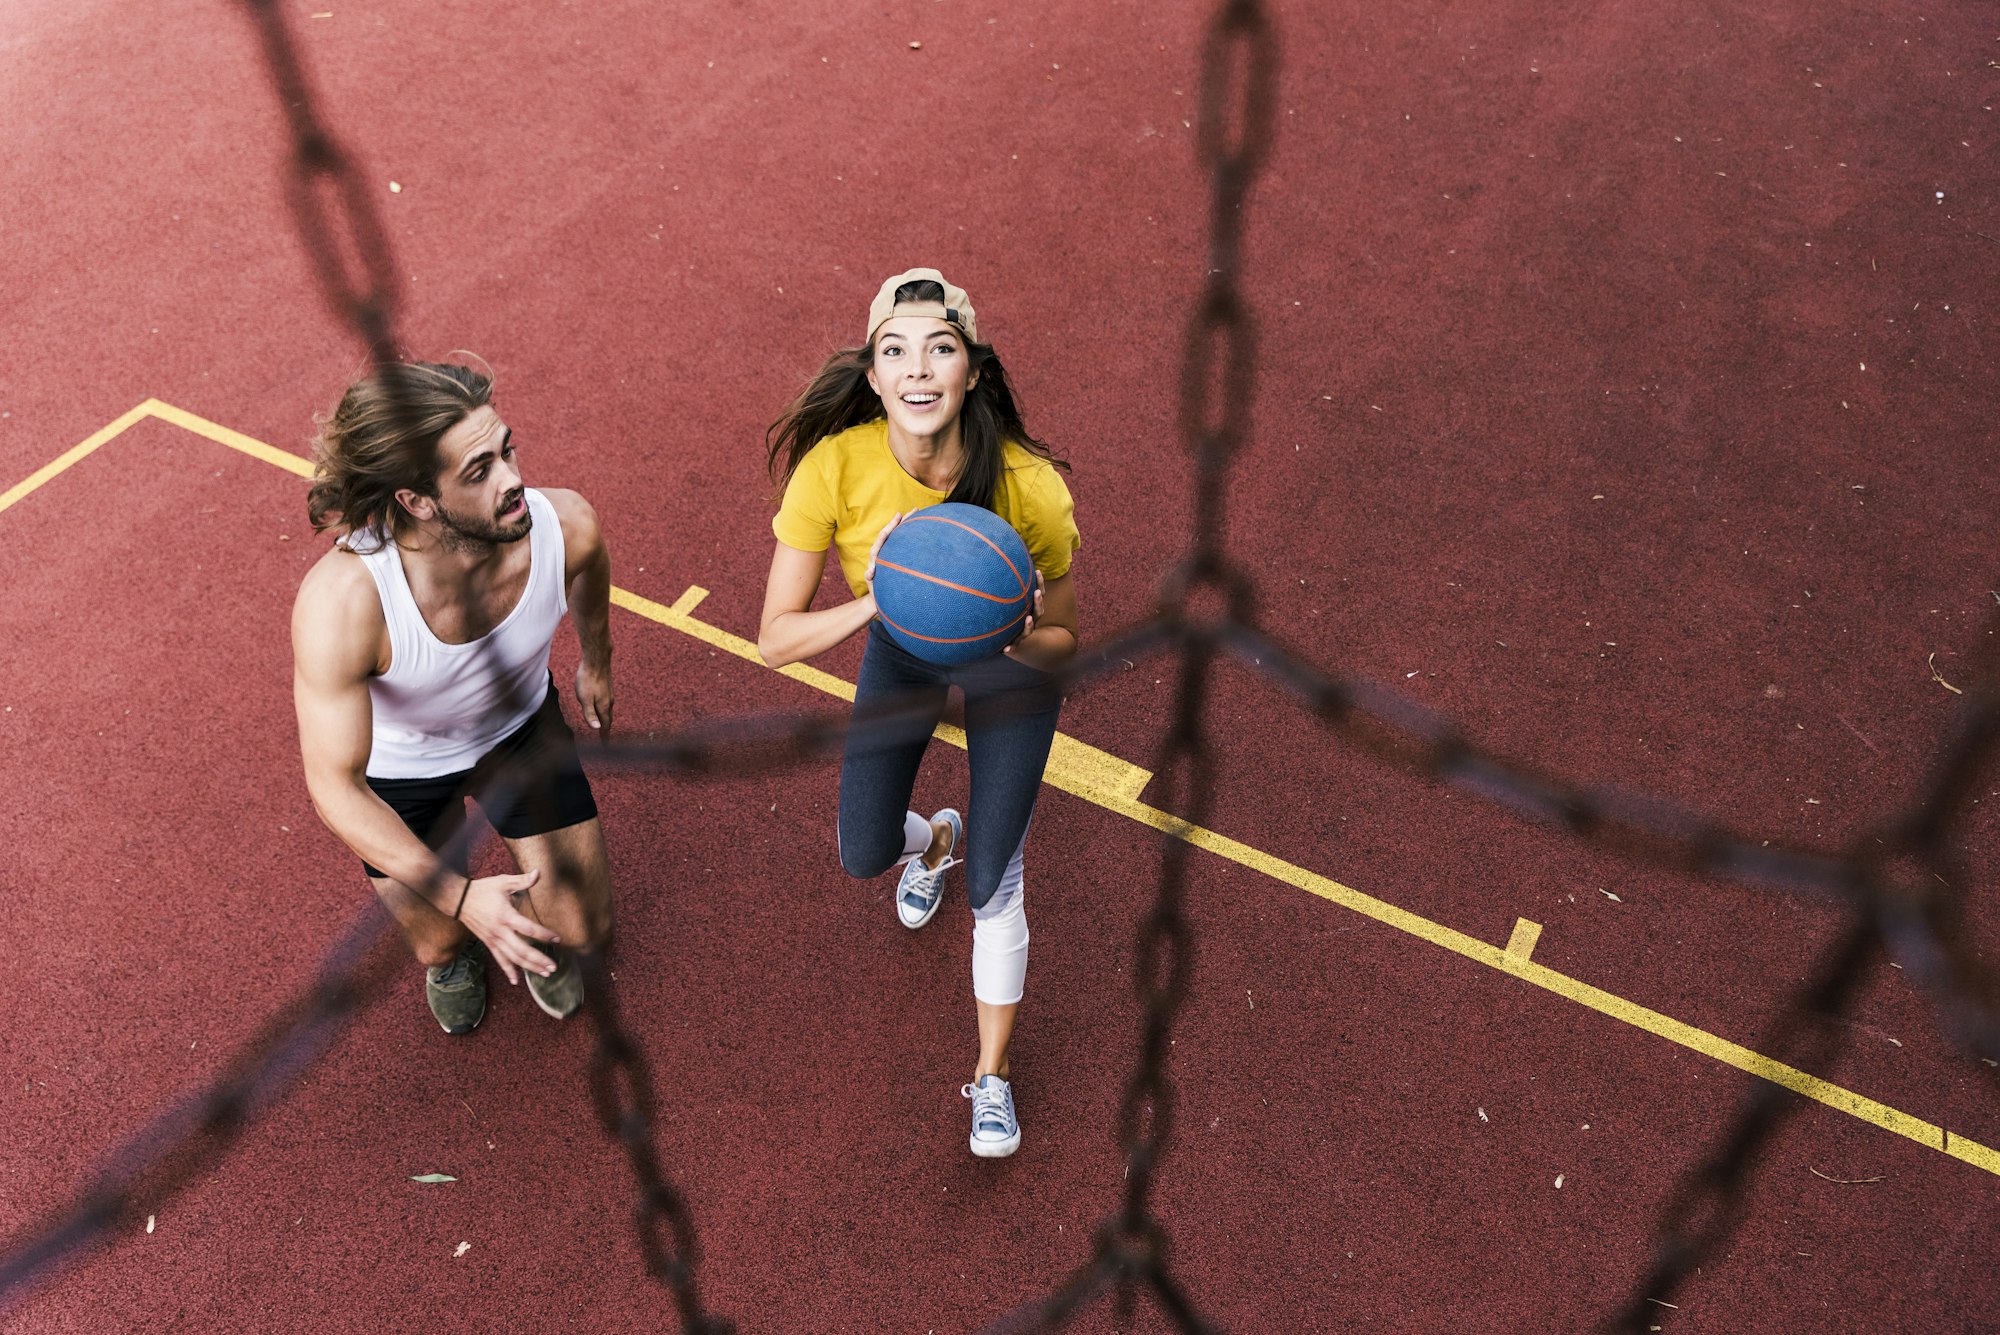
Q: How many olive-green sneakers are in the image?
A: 2